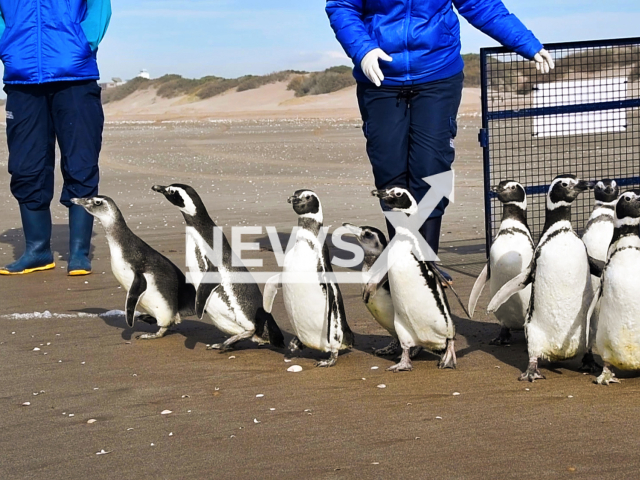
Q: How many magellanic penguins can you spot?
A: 9